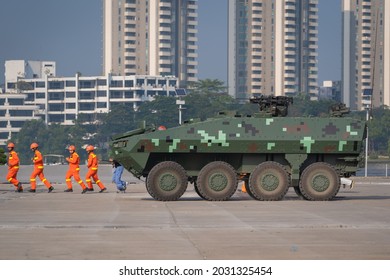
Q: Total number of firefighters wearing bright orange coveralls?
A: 4